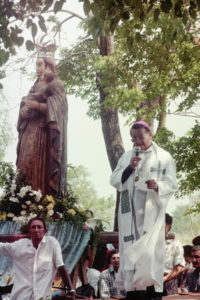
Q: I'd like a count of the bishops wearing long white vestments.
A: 1